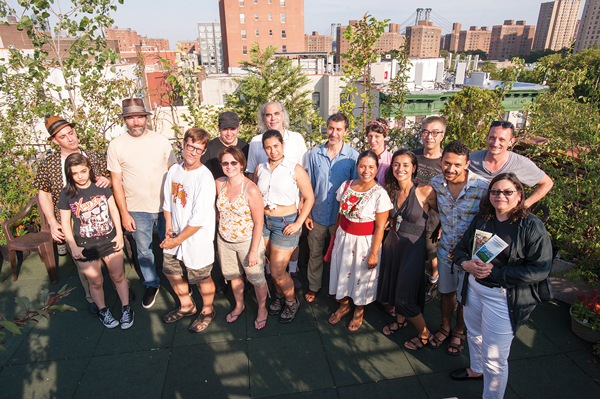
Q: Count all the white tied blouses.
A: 1